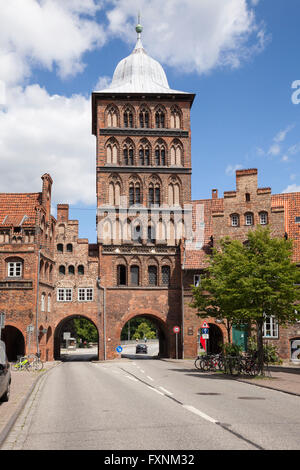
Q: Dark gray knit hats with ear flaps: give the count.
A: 0